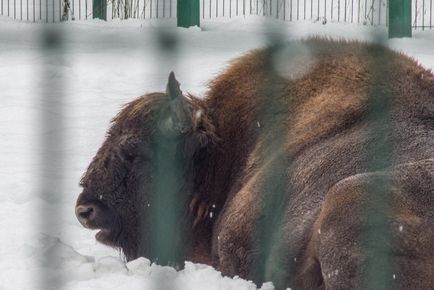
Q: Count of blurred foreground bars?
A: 4